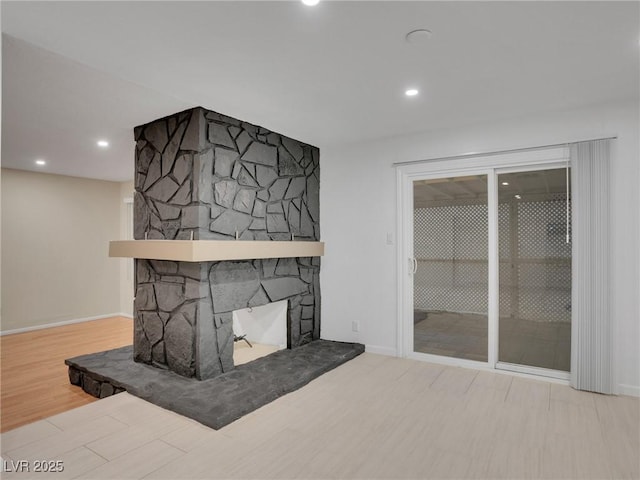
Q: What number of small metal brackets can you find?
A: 4